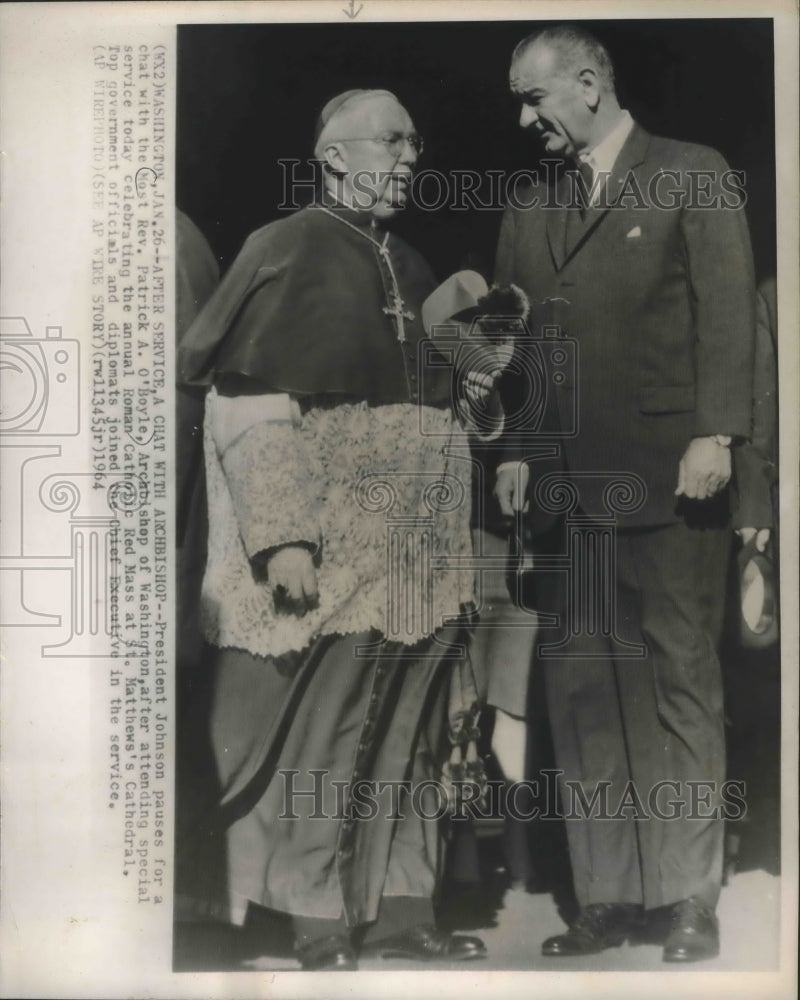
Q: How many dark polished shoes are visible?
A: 4